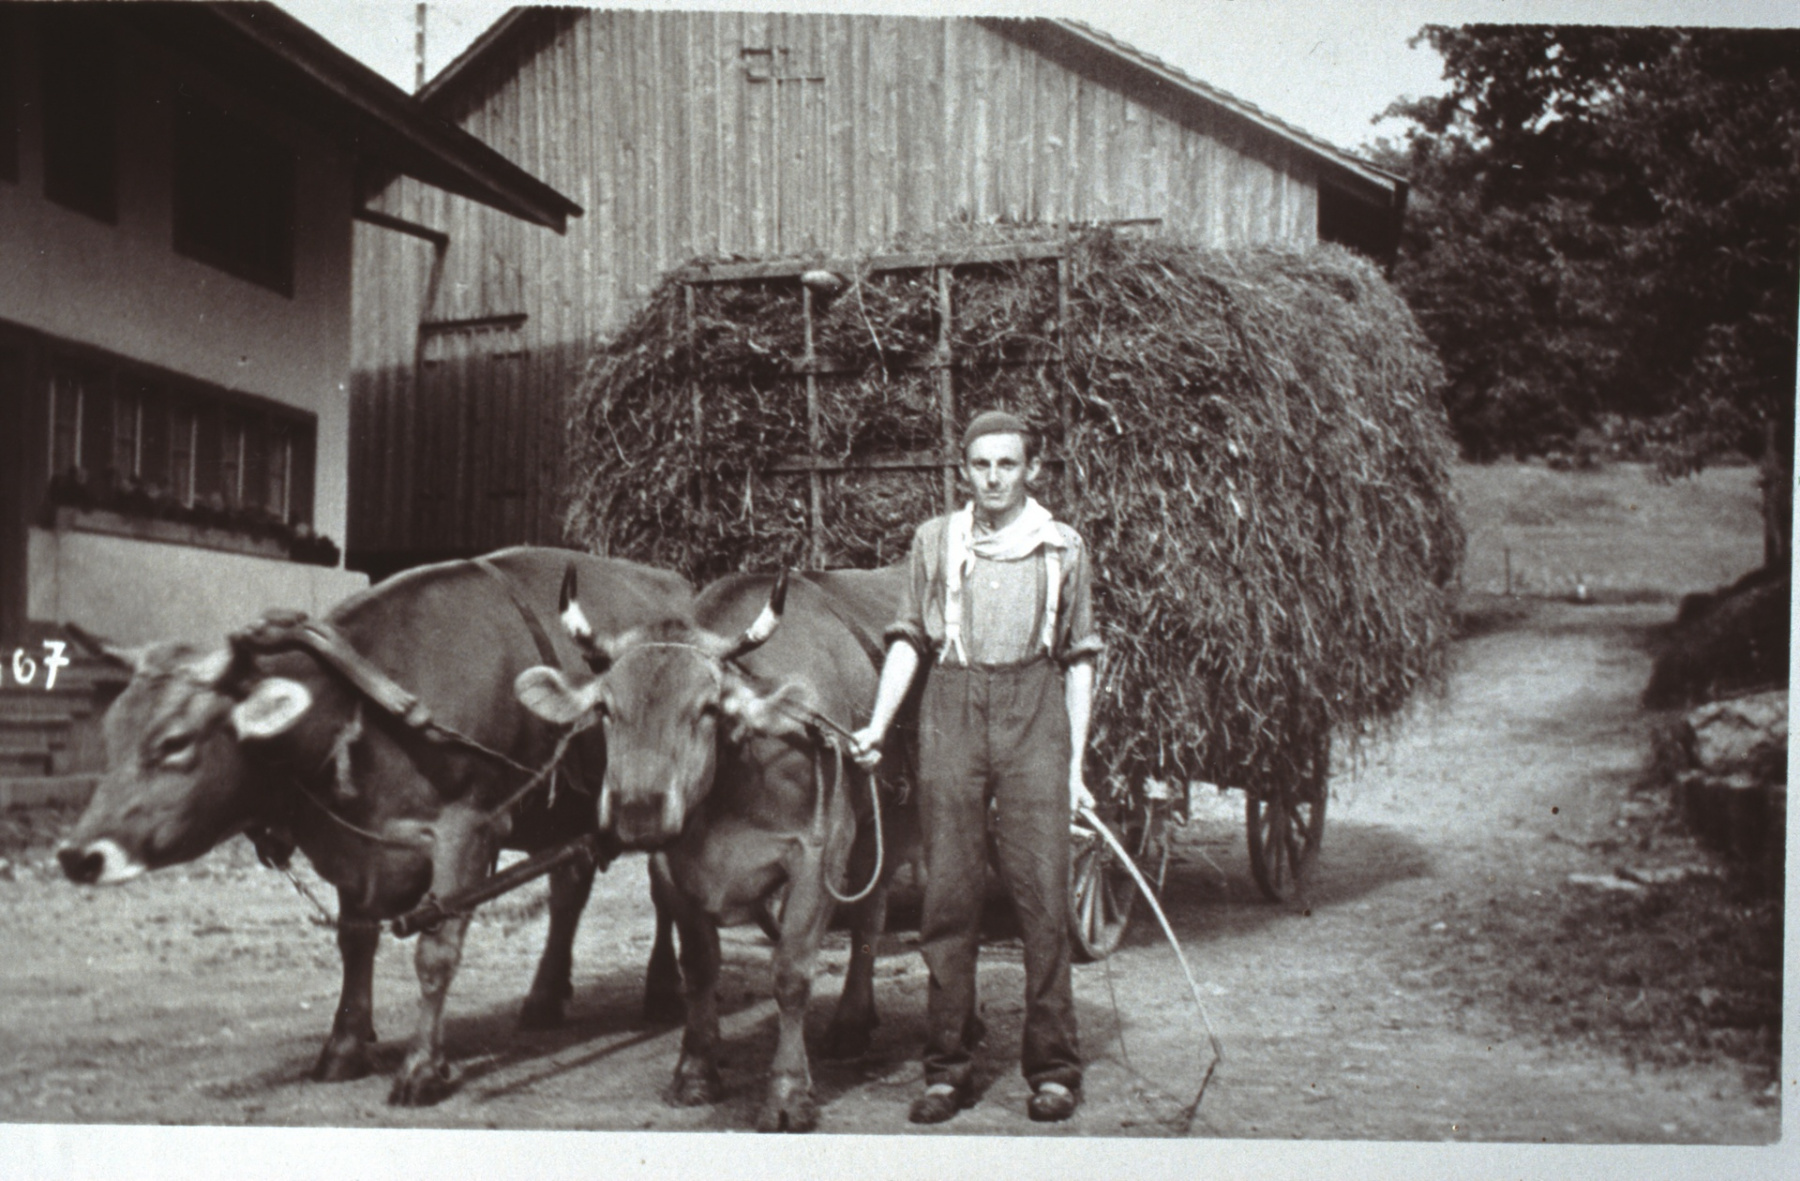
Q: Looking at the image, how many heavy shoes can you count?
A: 2